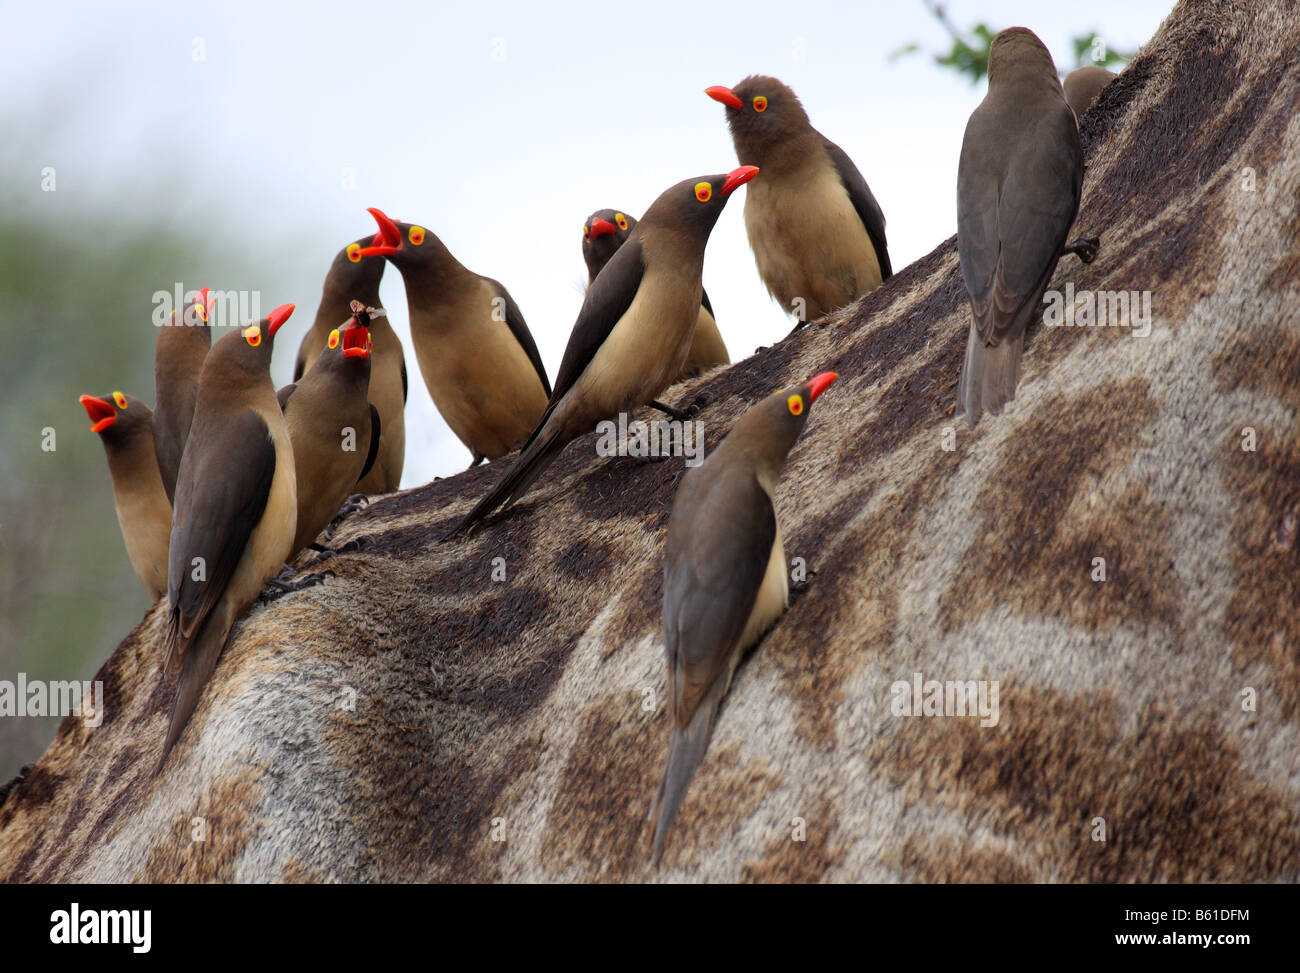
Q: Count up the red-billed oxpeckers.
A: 12